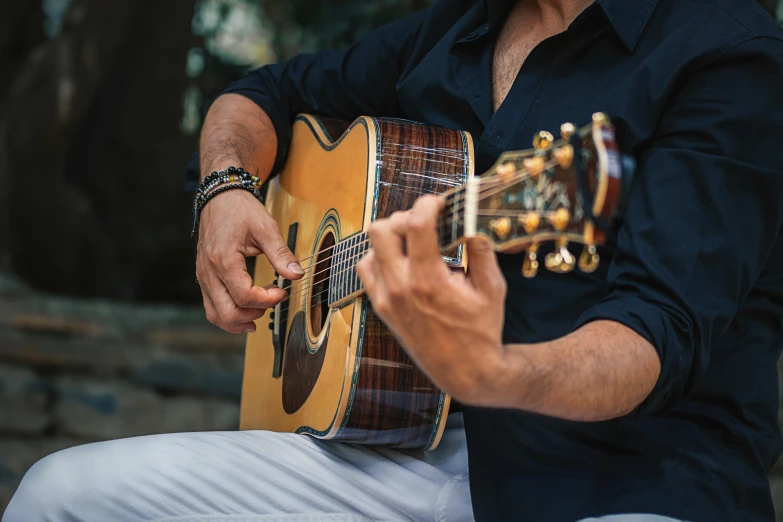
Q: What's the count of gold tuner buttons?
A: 6